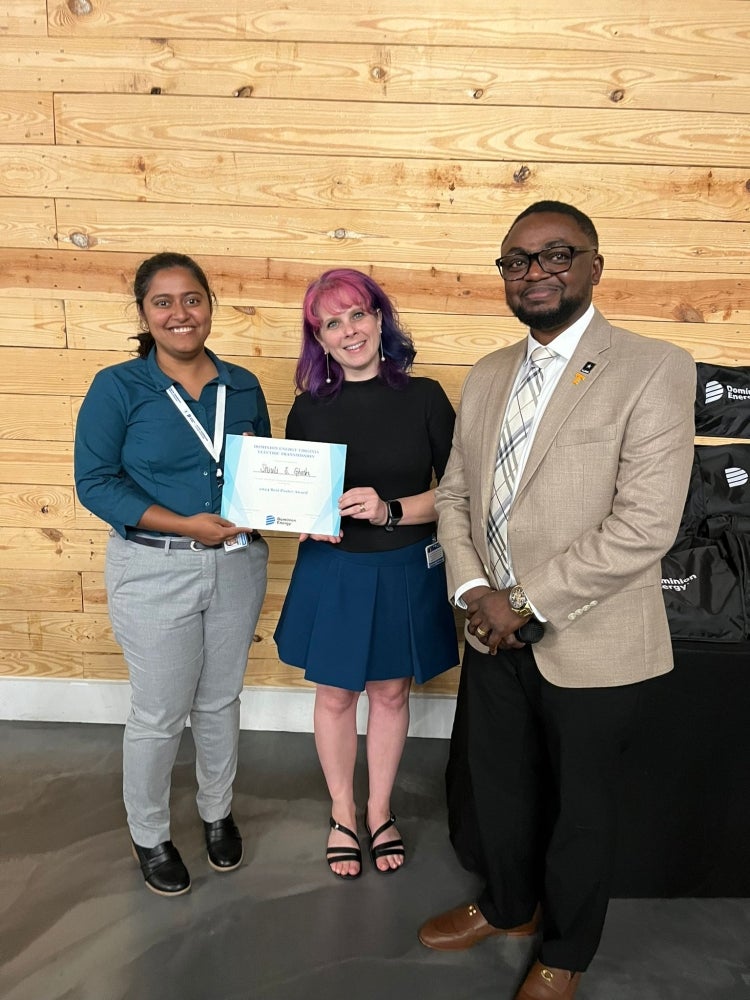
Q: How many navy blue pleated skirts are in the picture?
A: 1